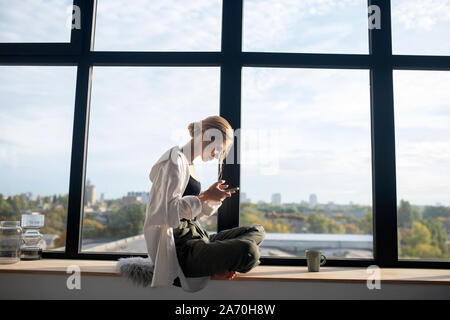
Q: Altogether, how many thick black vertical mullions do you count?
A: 3